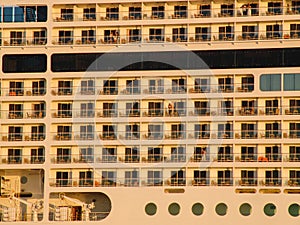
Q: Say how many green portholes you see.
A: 7